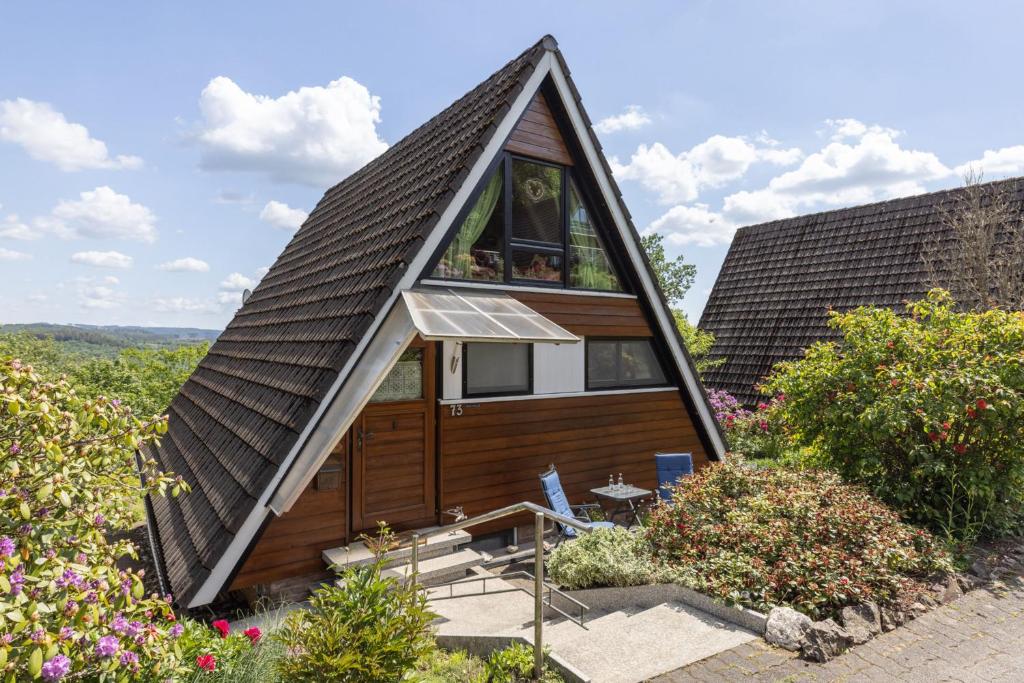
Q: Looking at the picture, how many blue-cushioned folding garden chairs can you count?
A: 2